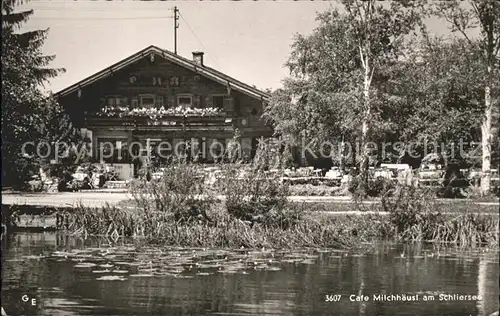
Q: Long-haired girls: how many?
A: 0